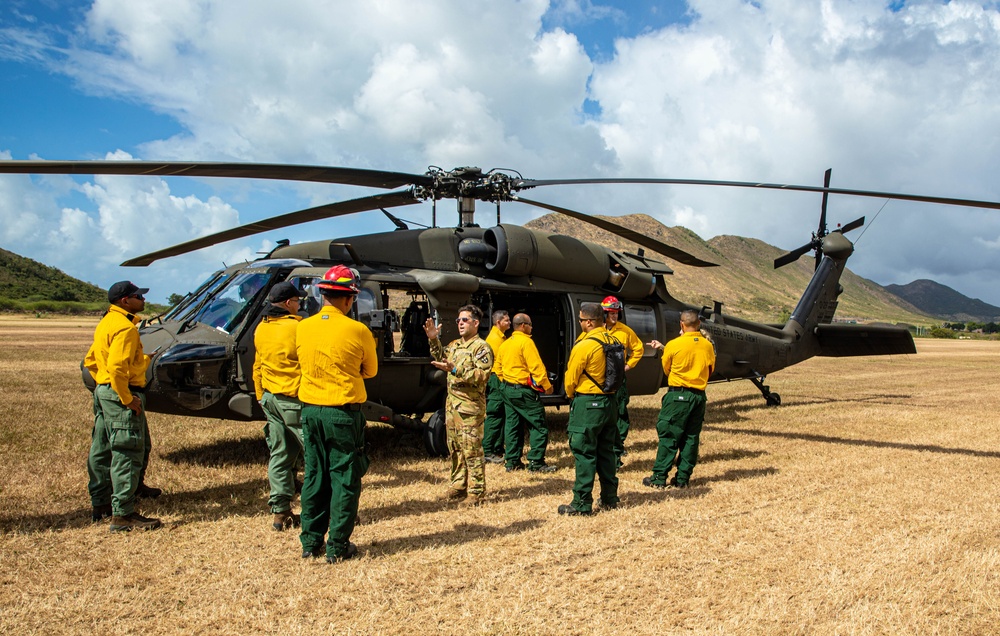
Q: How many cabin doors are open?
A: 1